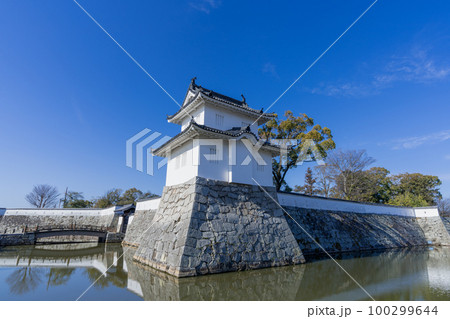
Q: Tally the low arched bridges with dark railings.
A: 1